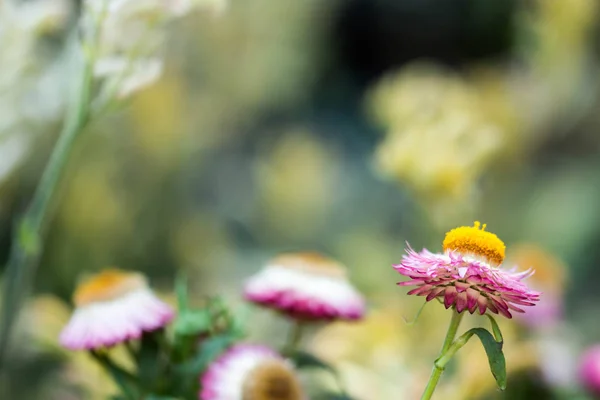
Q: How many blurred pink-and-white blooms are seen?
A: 3